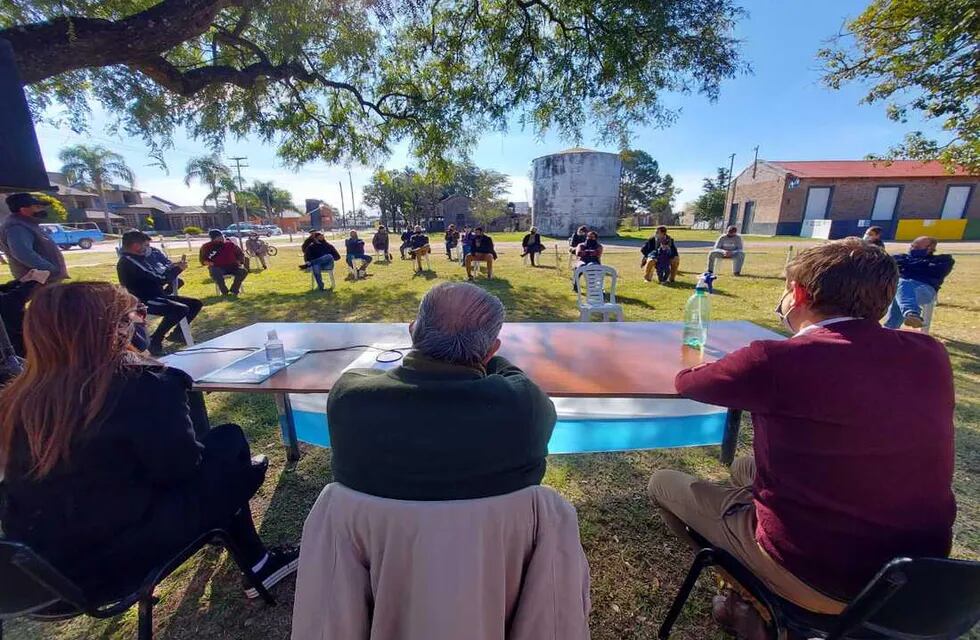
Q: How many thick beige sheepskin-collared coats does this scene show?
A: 0